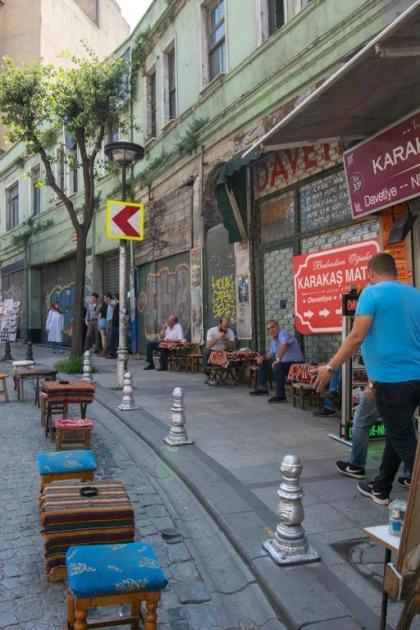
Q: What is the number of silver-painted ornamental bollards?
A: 4